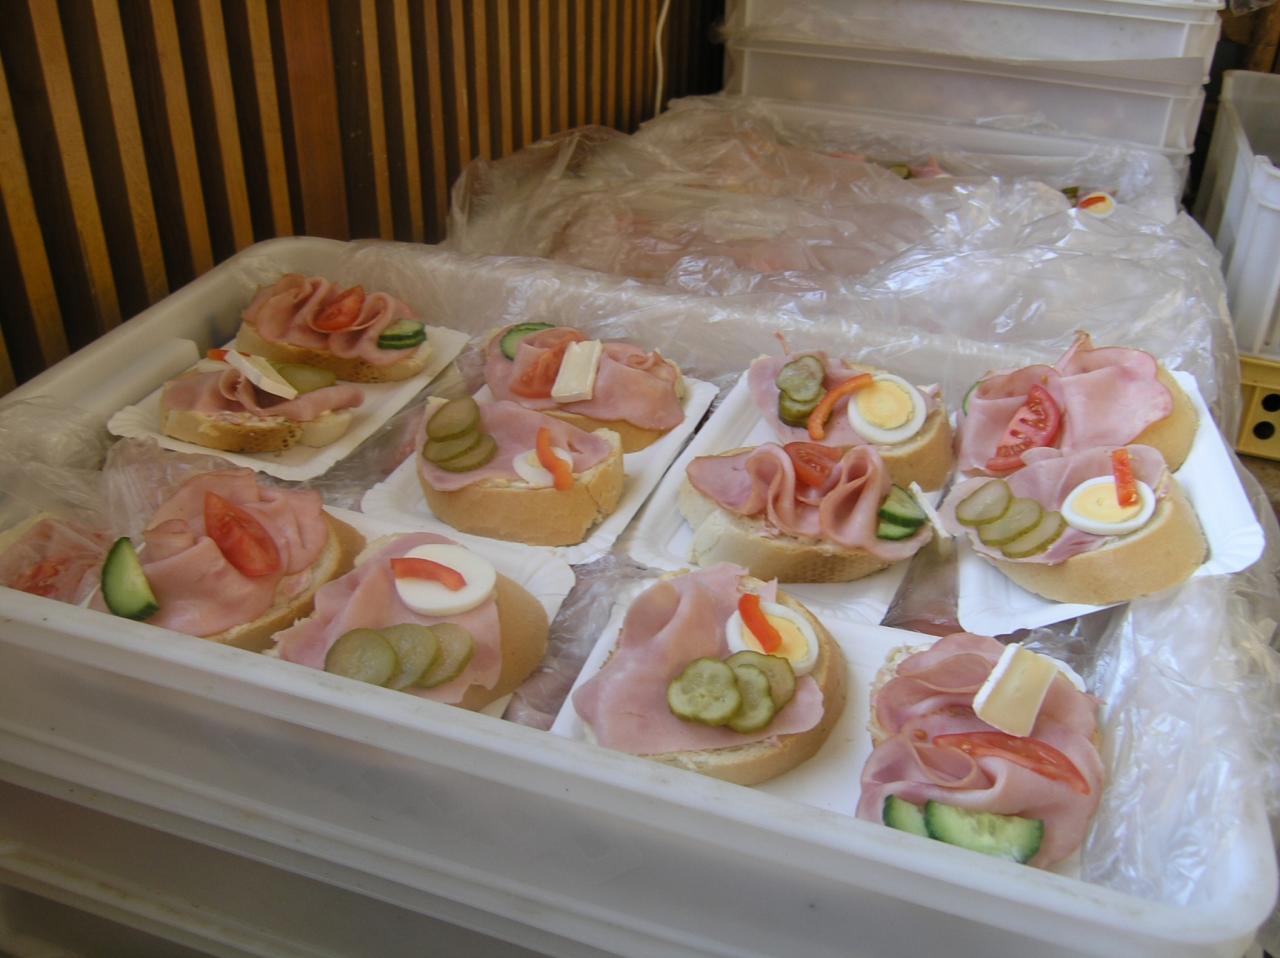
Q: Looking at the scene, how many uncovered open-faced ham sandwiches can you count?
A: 12